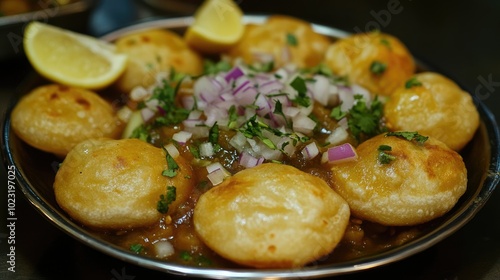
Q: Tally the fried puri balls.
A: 8